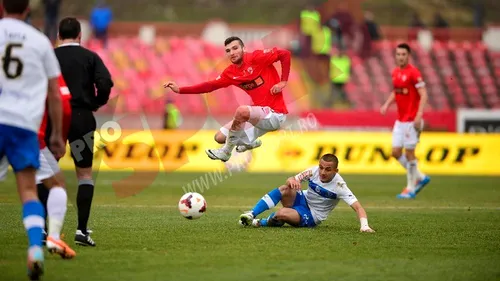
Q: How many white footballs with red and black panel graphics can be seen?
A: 1